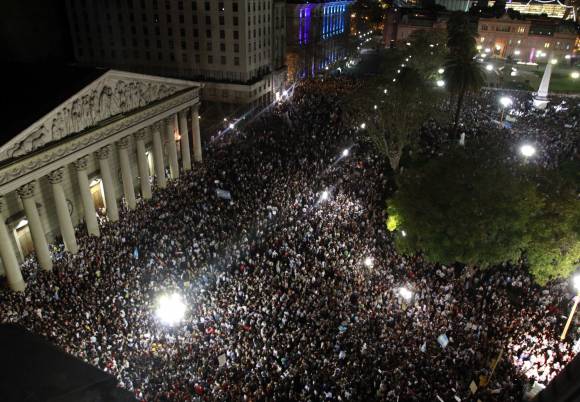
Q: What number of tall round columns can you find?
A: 11